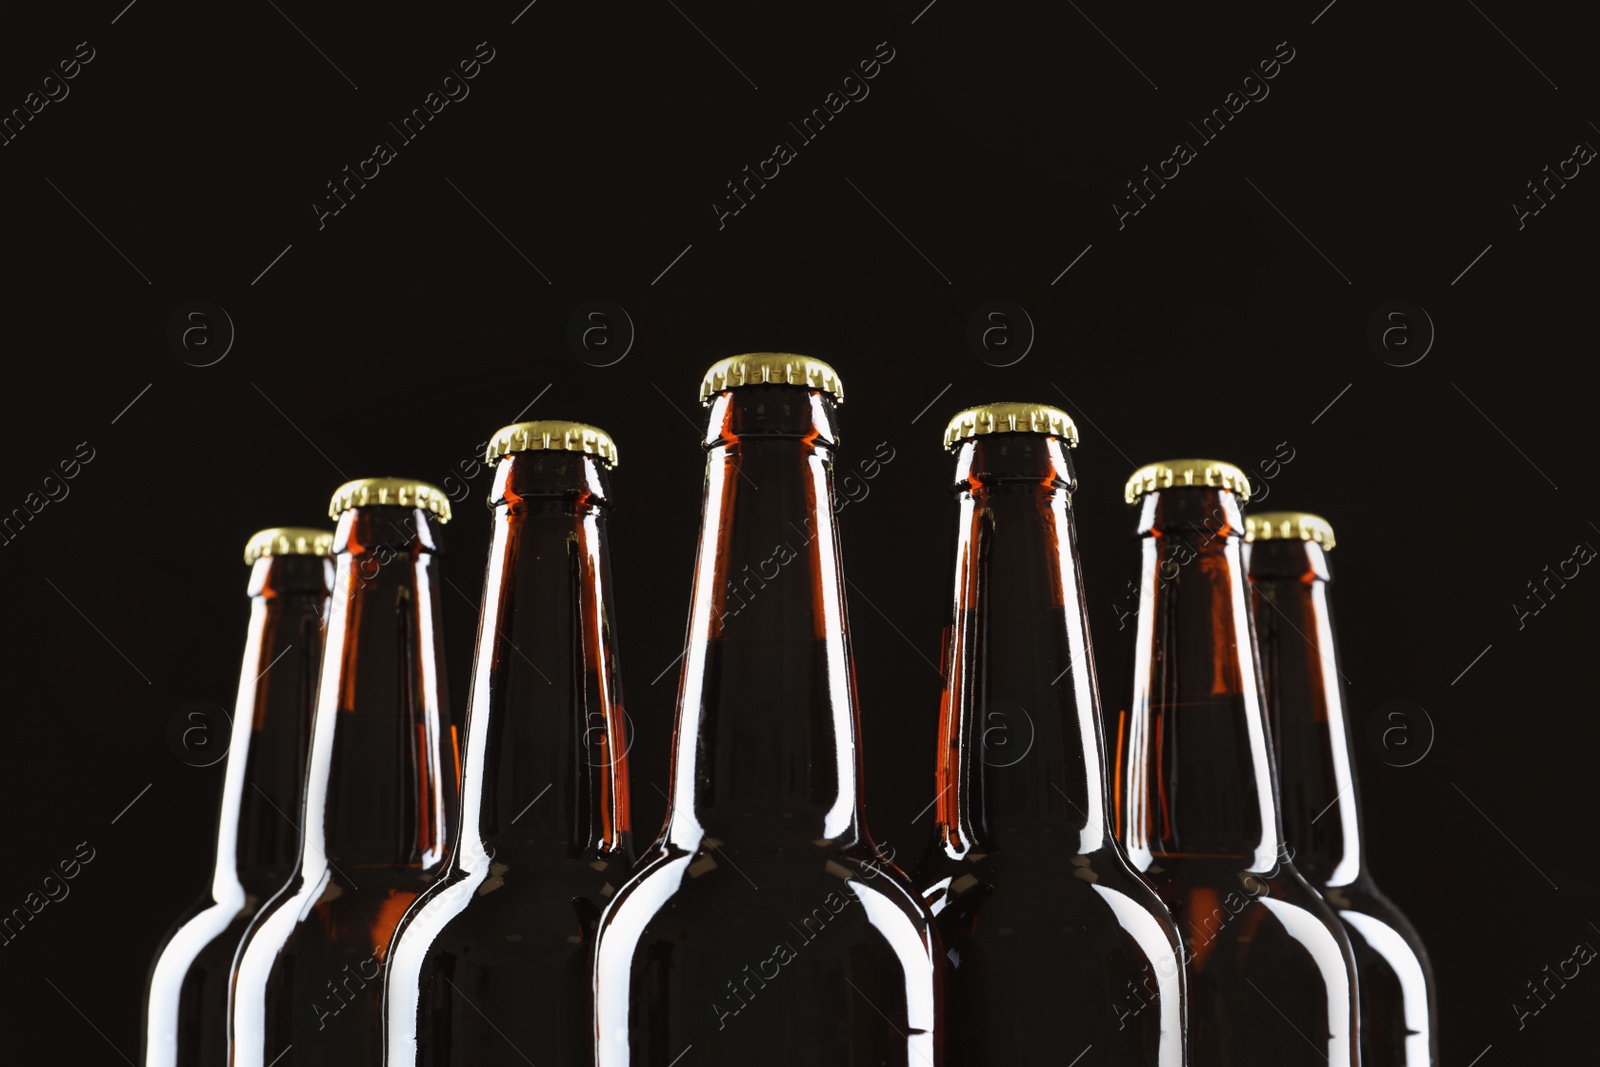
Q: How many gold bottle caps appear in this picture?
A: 7